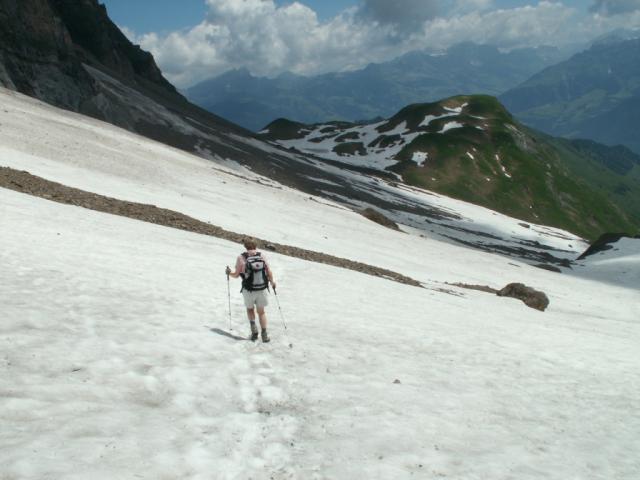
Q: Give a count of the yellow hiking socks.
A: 0